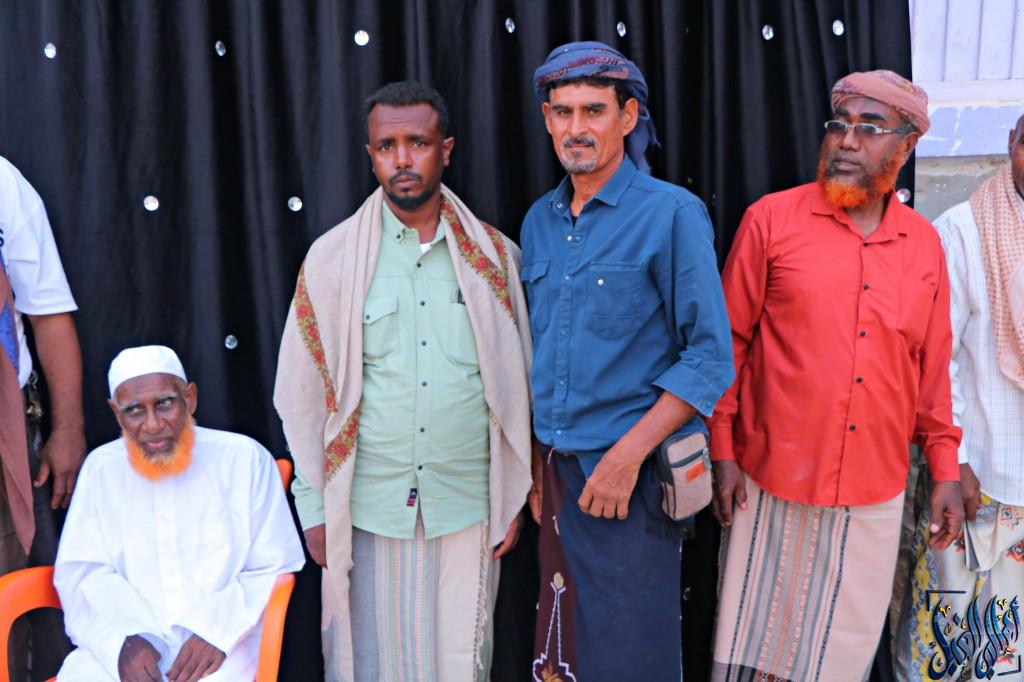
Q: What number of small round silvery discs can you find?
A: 11